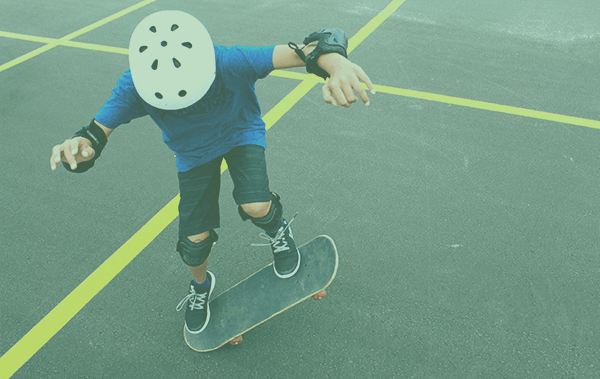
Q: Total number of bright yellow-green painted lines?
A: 3